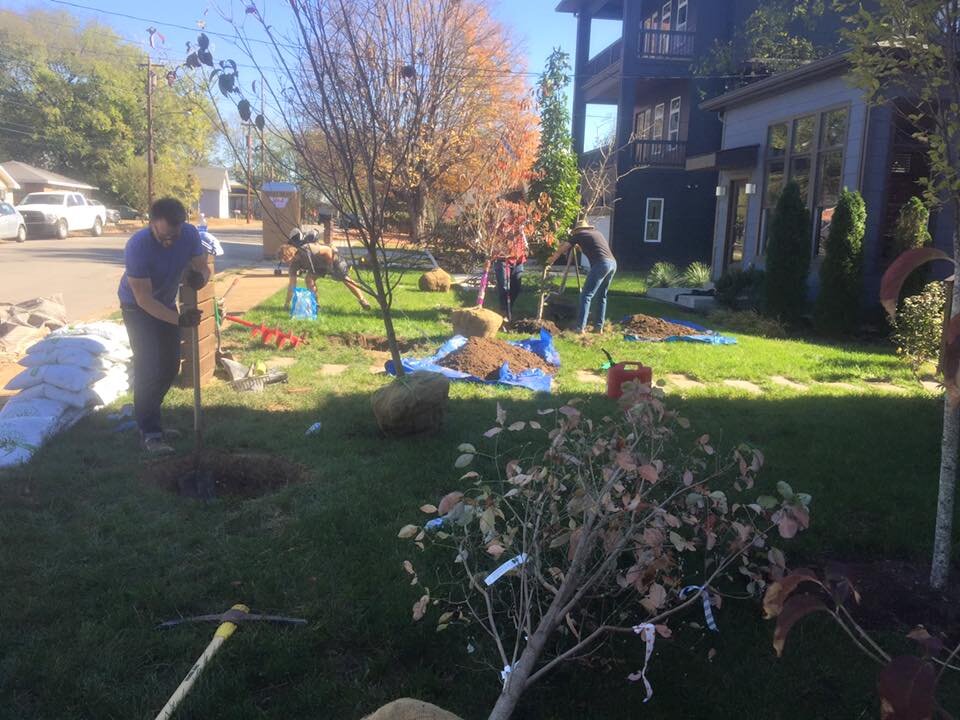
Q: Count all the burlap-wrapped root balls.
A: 4